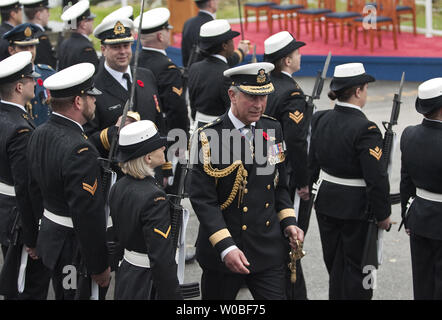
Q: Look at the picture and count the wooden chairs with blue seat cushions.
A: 6